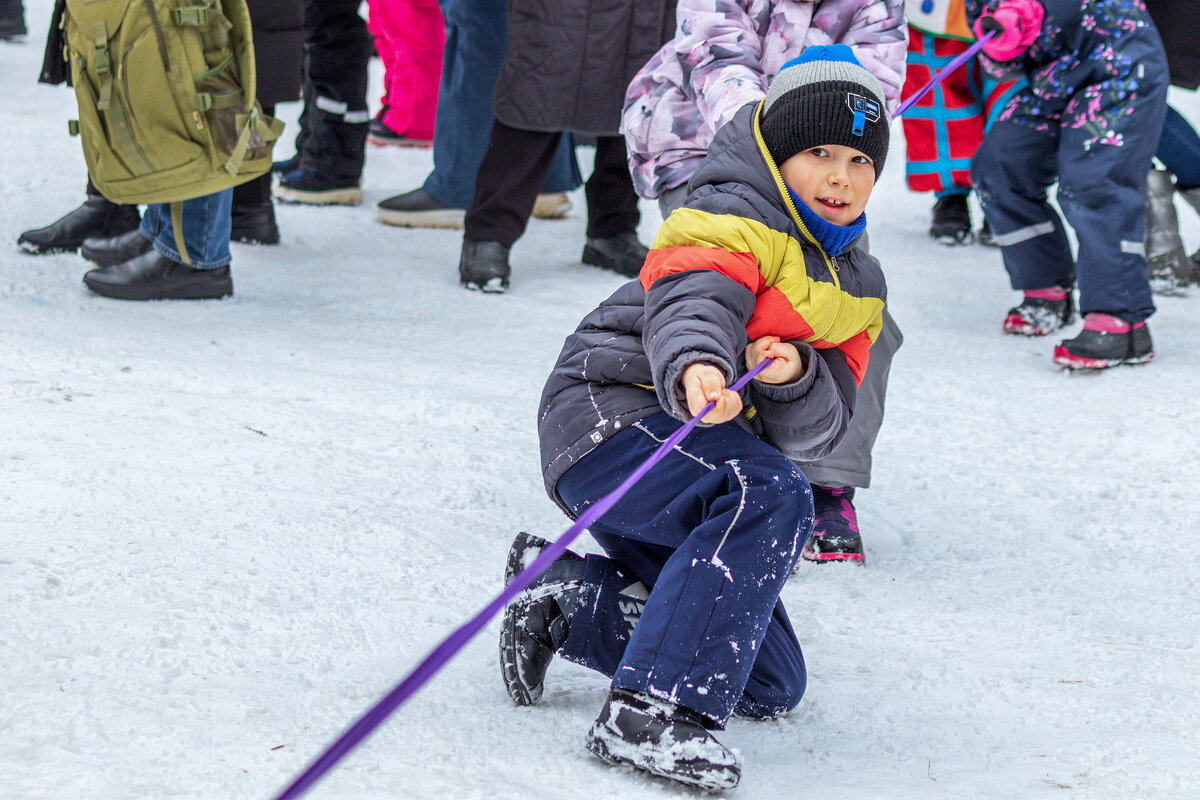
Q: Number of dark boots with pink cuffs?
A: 2